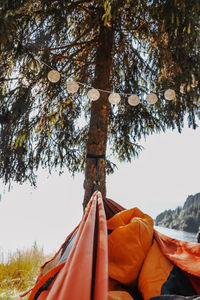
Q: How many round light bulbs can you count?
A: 7